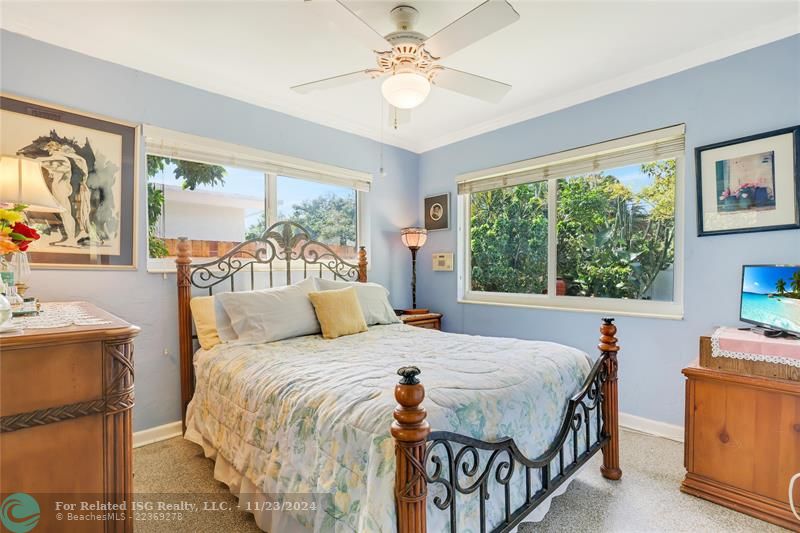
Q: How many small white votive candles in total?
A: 0